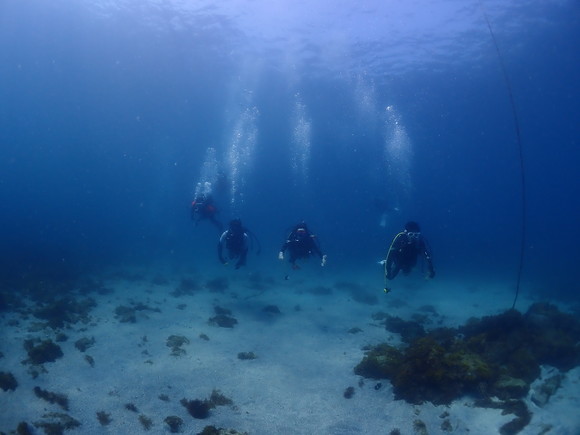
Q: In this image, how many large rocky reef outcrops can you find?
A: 1